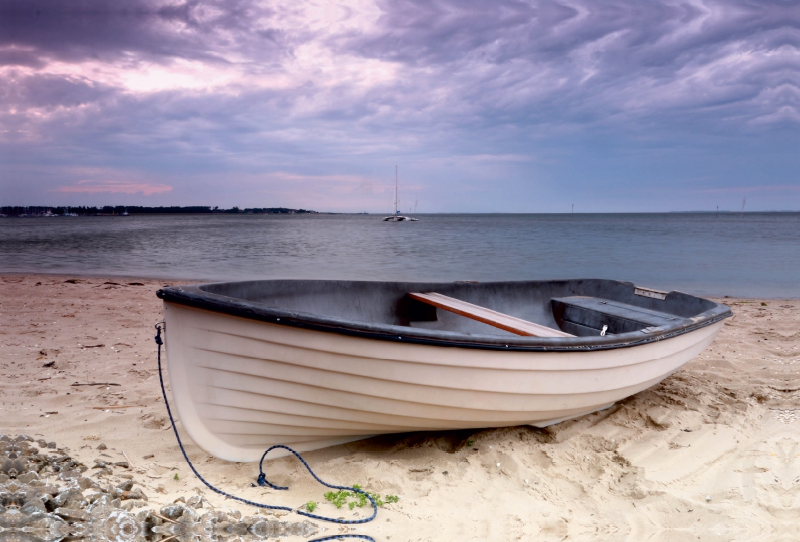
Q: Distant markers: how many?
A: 3